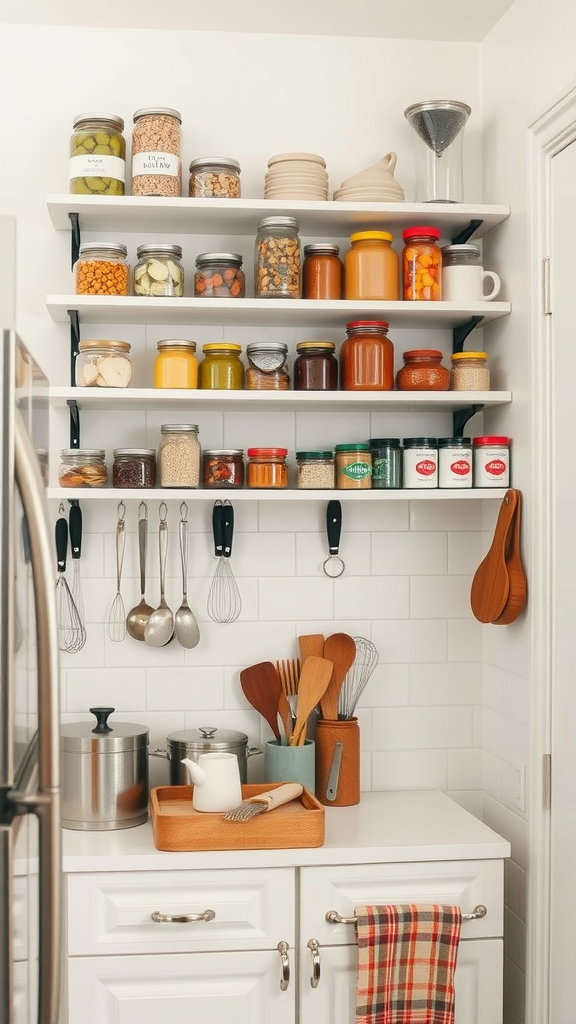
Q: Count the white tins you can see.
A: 3